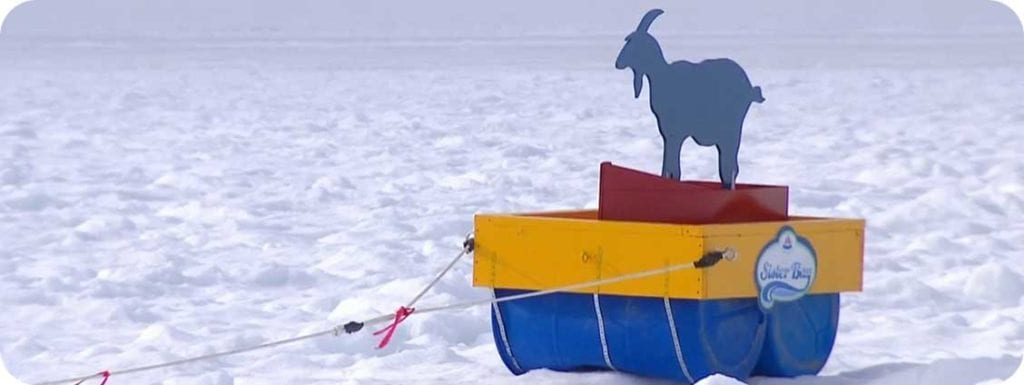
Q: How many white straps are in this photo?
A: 3